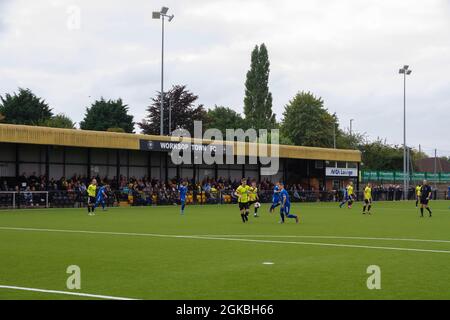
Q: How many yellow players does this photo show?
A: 6